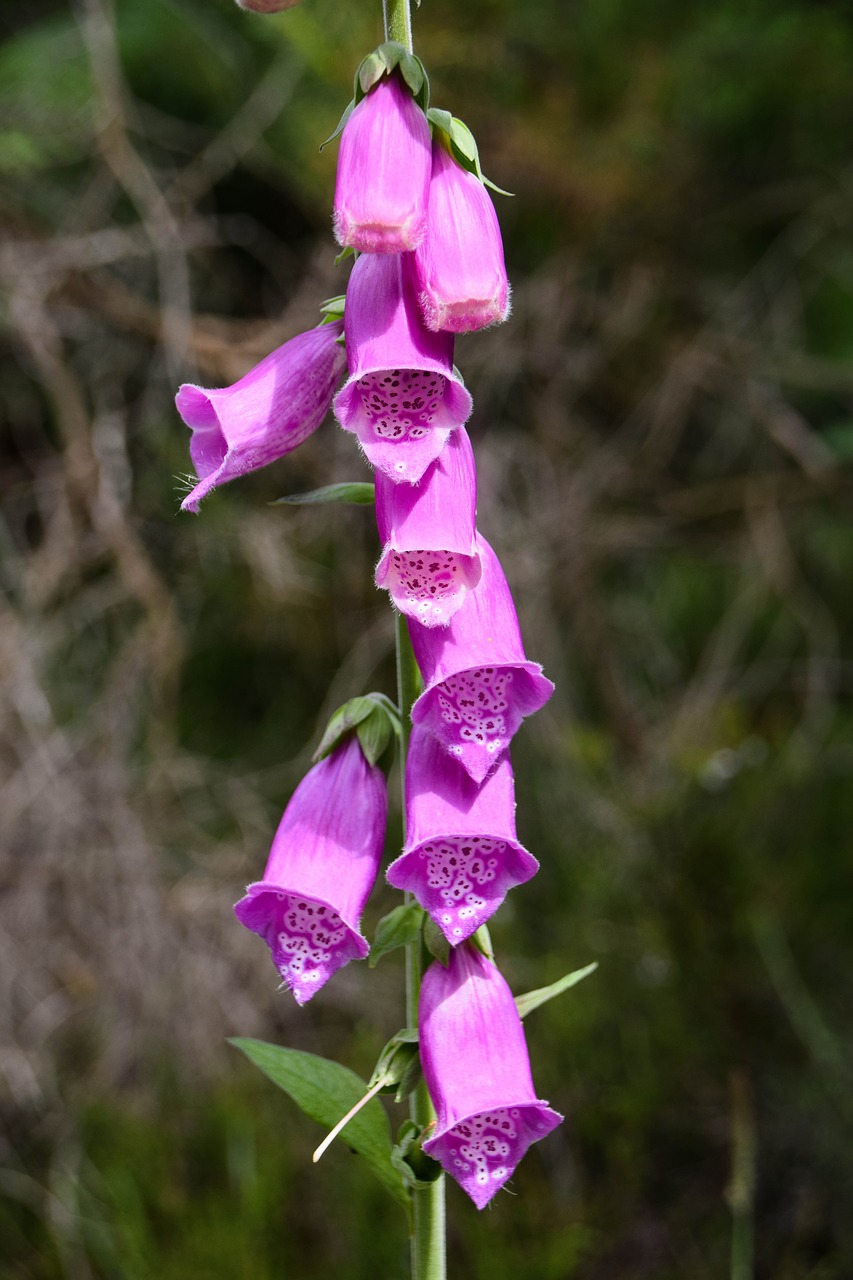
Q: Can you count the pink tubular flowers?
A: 9